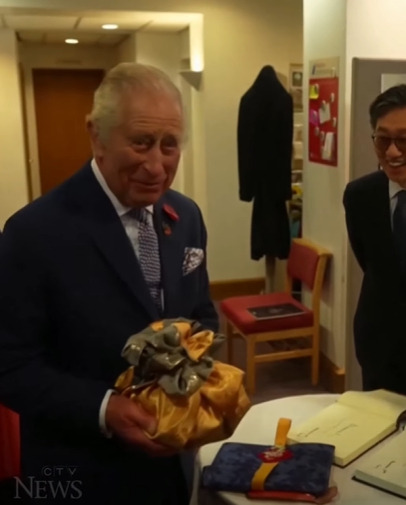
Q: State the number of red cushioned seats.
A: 1